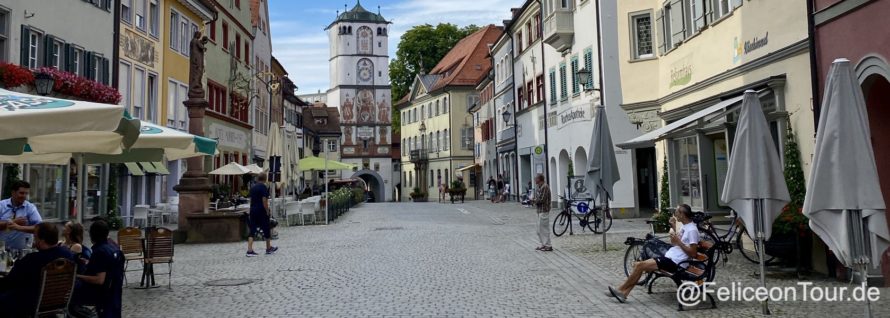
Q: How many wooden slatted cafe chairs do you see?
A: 3